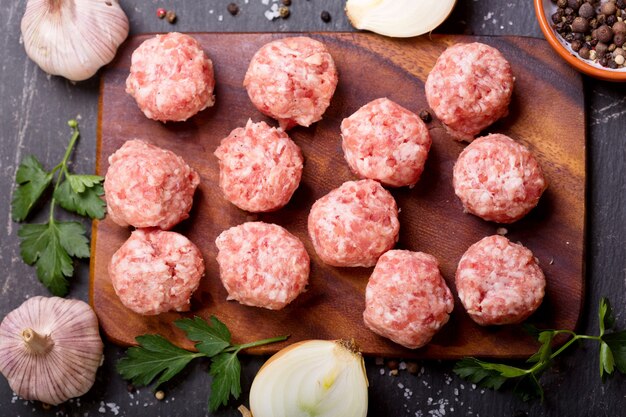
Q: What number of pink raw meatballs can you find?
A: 12